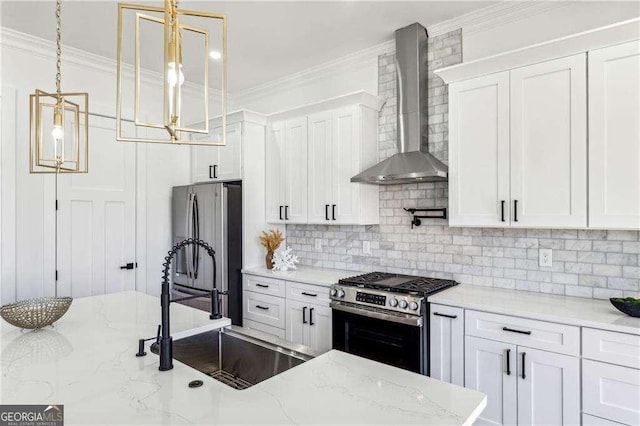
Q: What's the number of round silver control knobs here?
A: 5